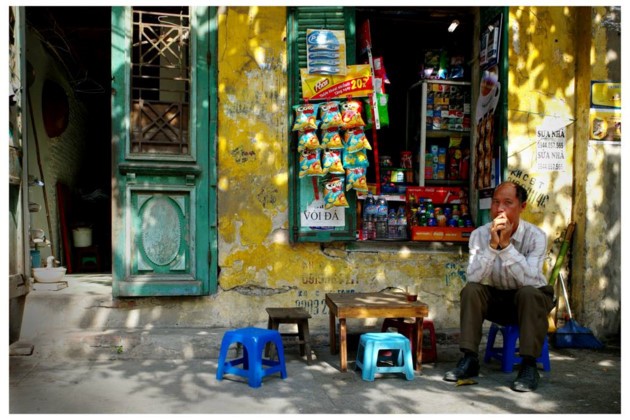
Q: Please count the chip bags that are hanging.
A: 11